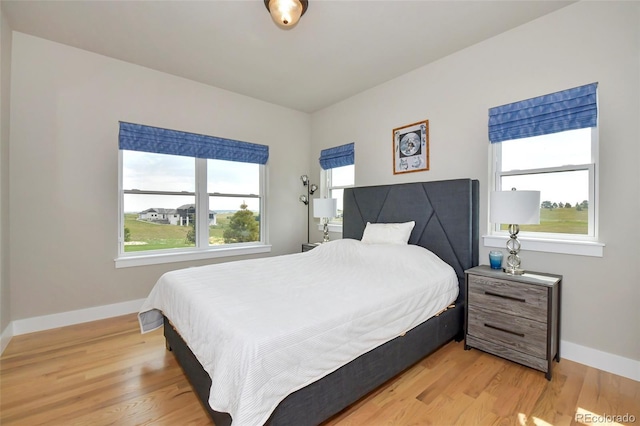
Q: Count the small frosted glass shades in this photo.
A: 3